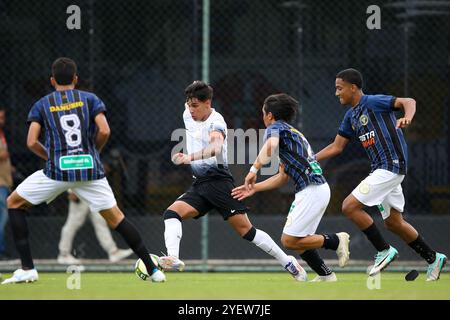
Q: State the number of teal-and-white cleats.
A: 2